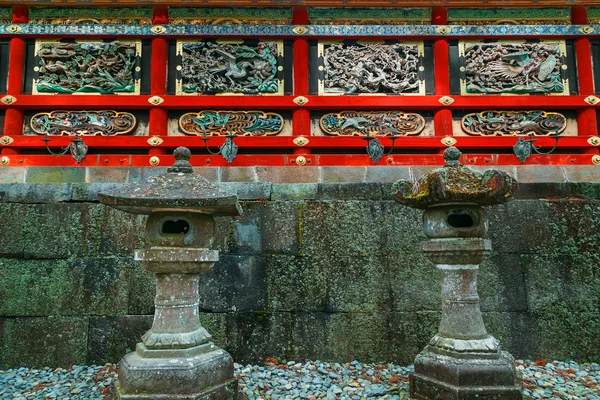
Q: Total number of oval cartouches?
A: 4